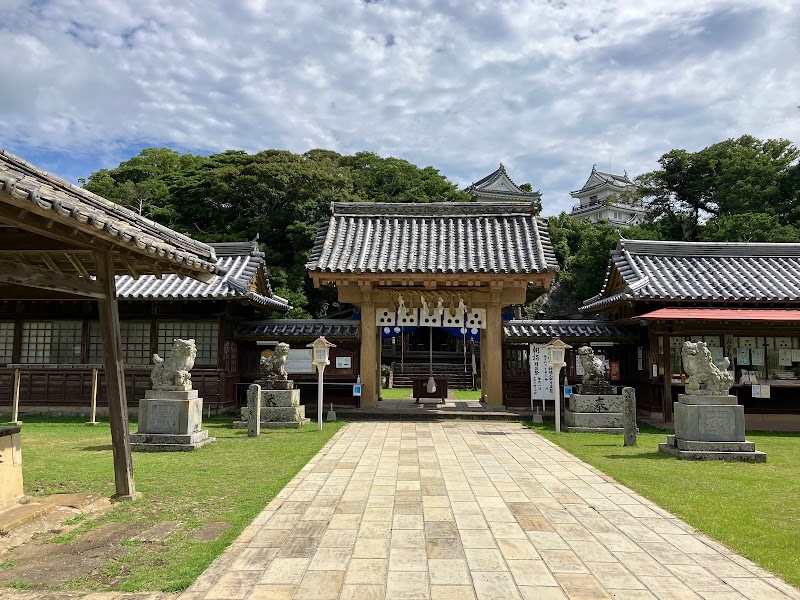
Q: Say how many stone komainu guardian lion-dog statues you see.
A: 4